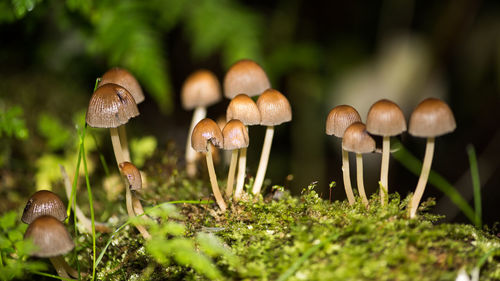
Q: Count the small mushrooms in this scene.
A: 15